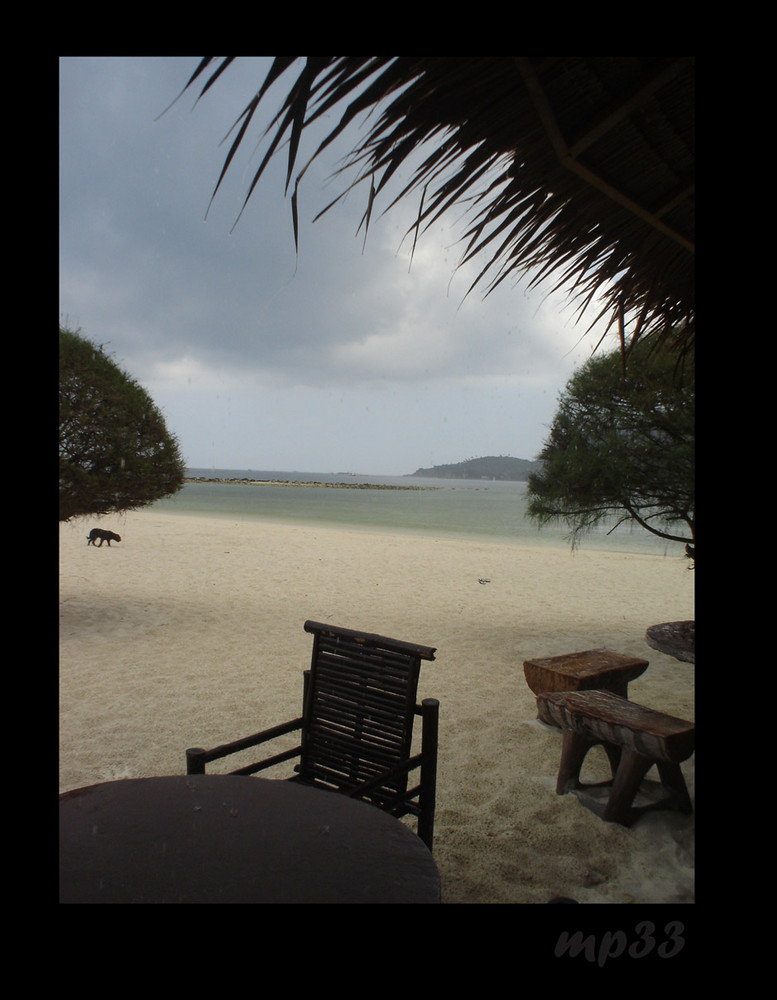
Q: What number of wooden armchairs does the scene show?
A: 1